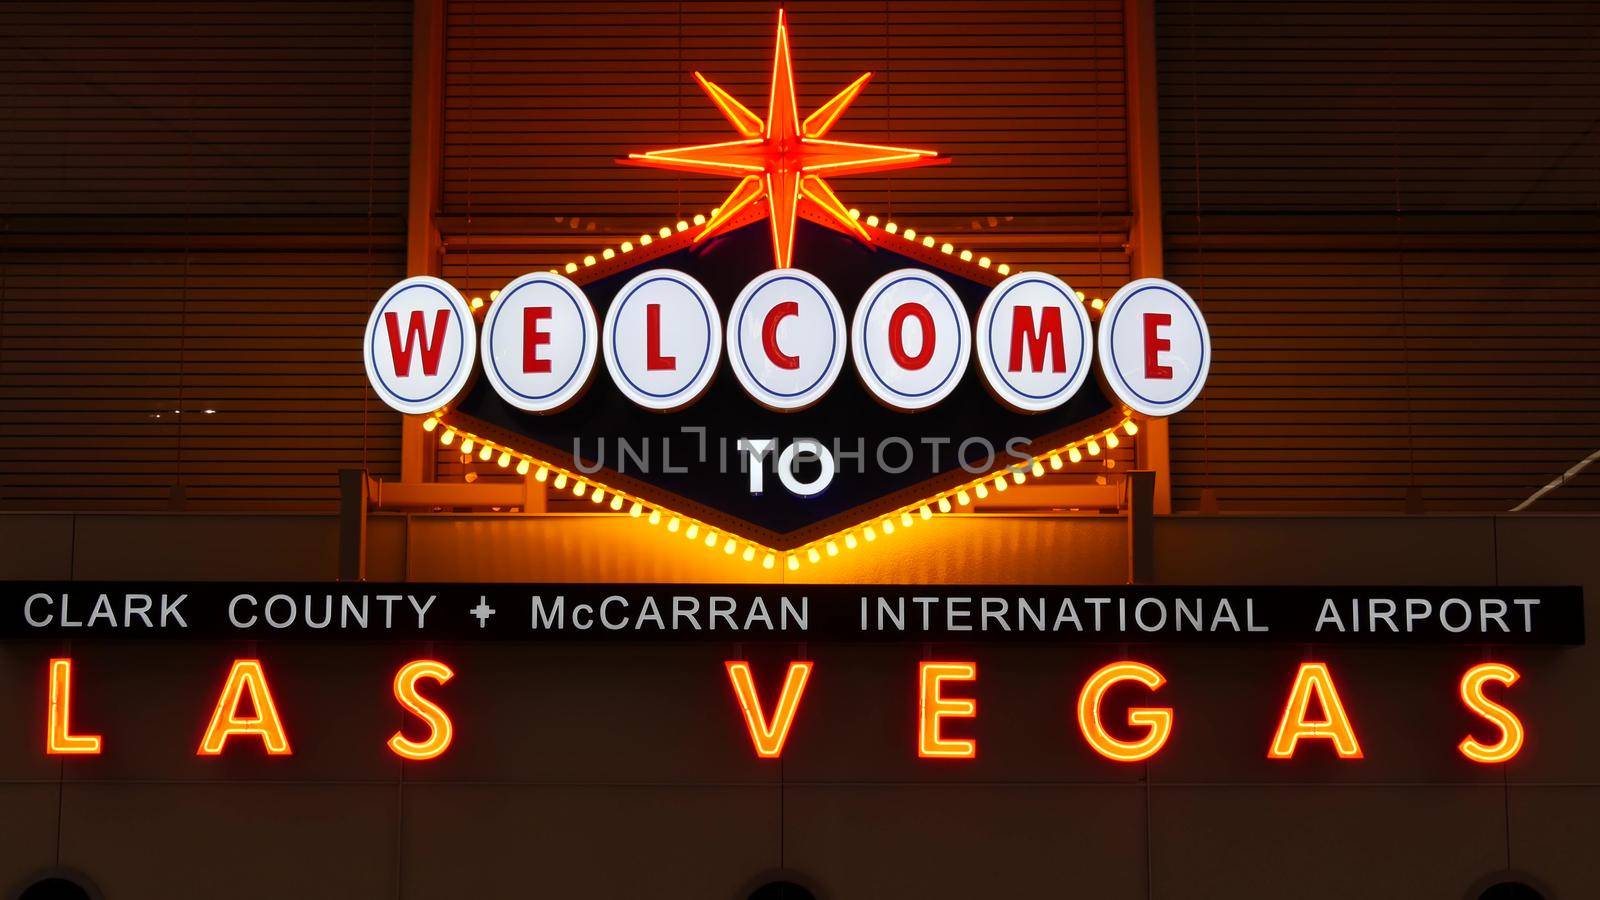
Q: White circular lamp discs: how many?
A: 7